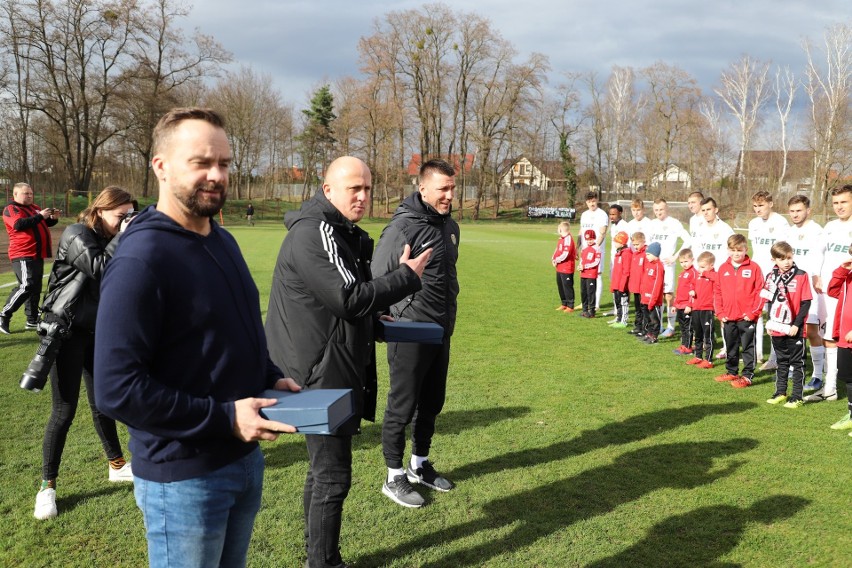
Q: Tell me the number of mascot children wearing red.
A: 10